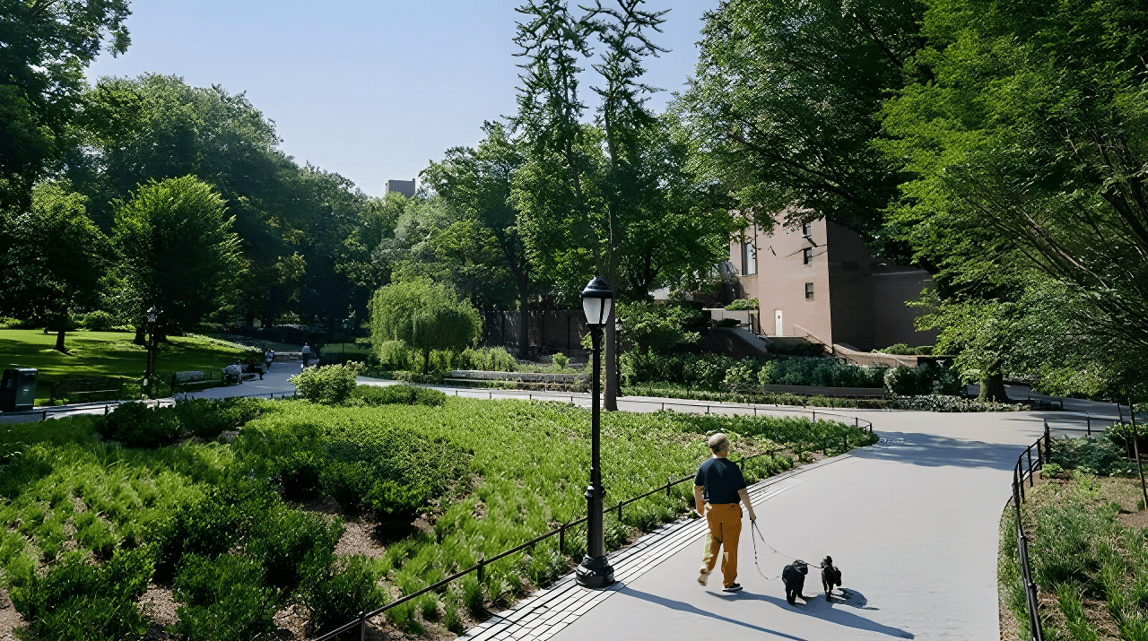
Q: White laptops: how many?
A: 0